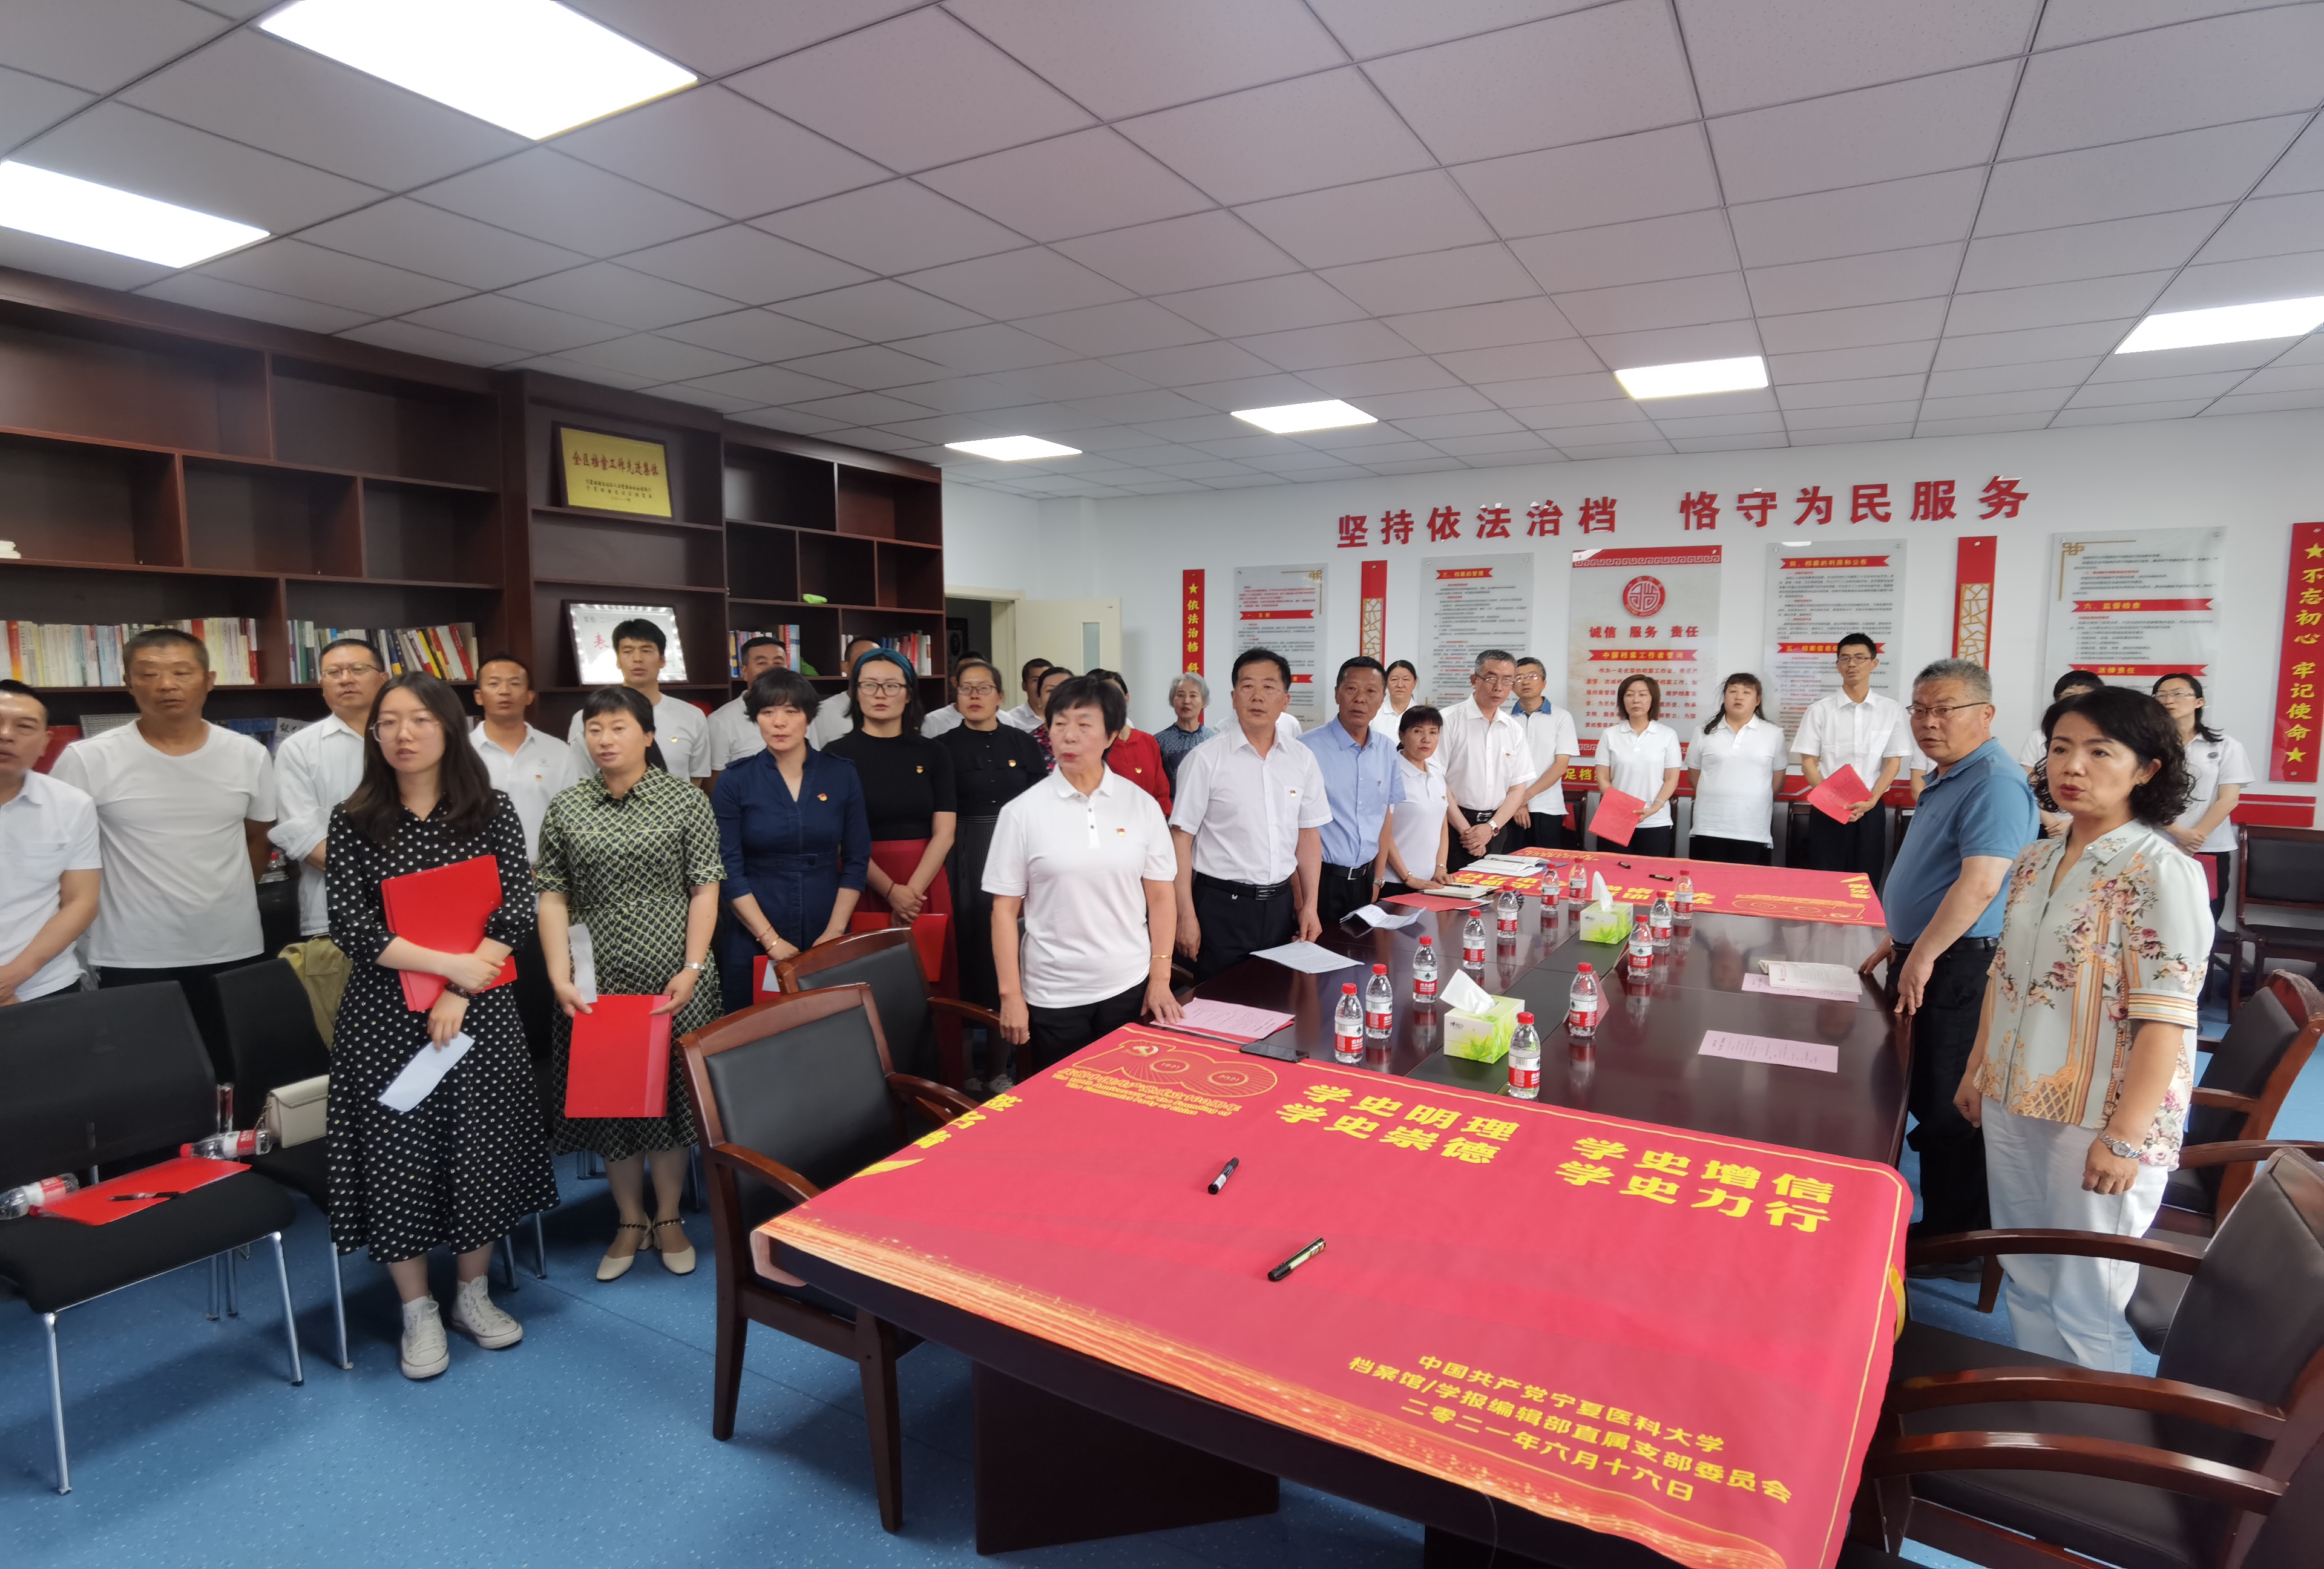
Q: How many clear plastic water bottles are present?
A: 14